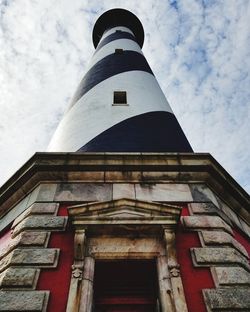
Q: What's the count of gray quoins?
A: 12